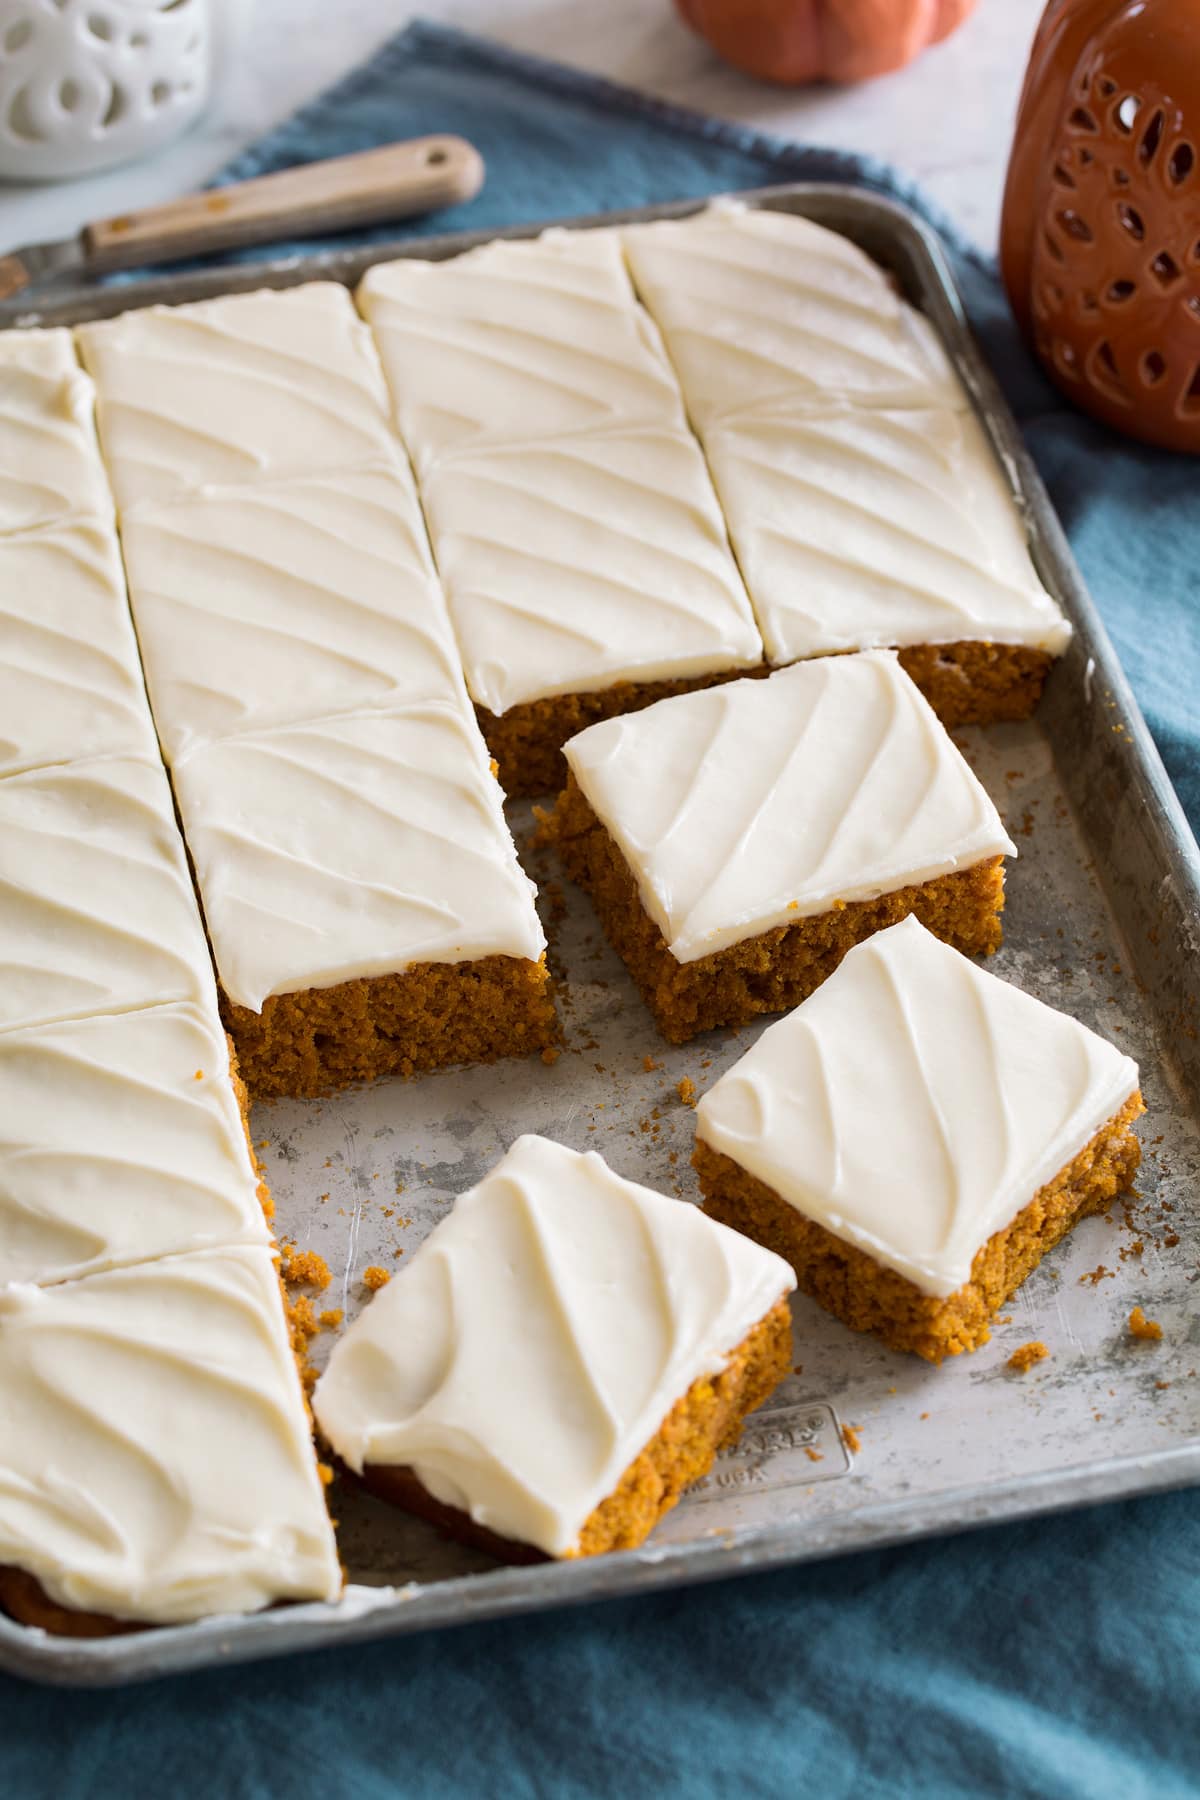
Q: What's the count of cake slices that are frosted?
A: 15